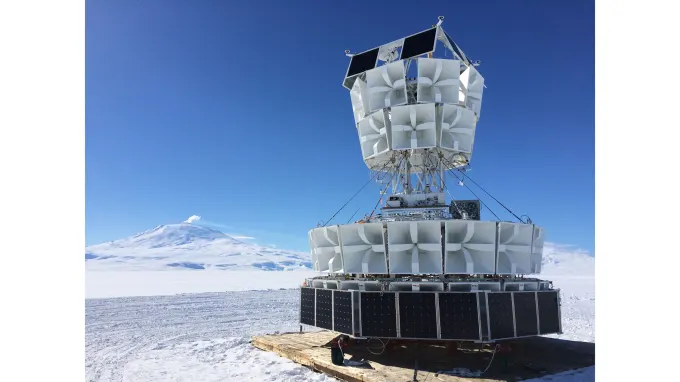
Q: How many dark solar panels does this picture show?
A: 11